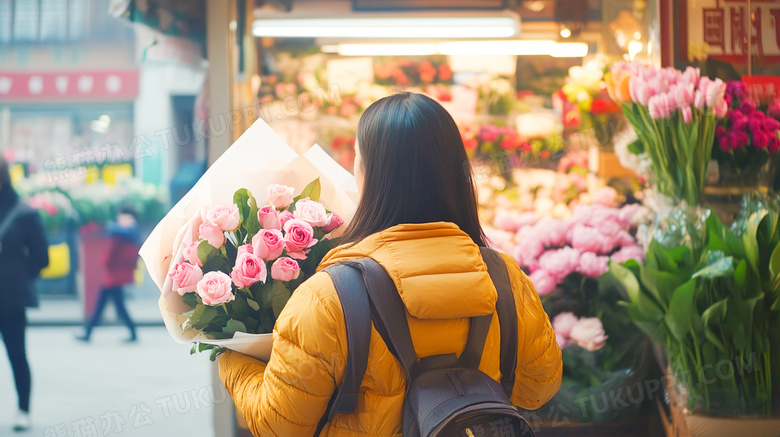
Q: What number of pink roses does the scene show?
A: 15